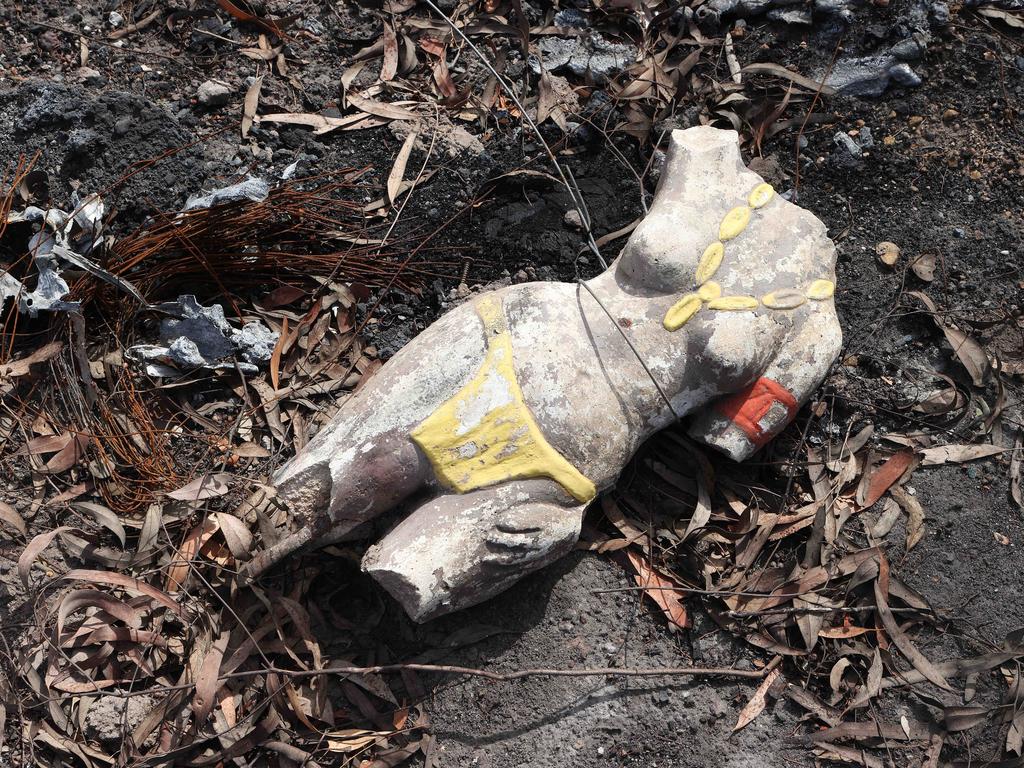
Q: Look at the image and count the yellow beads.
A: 8